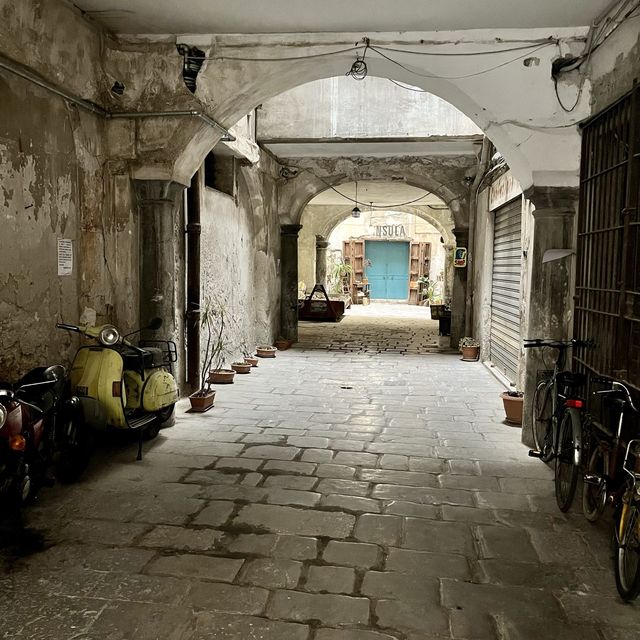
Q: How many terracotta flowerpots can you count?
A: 8